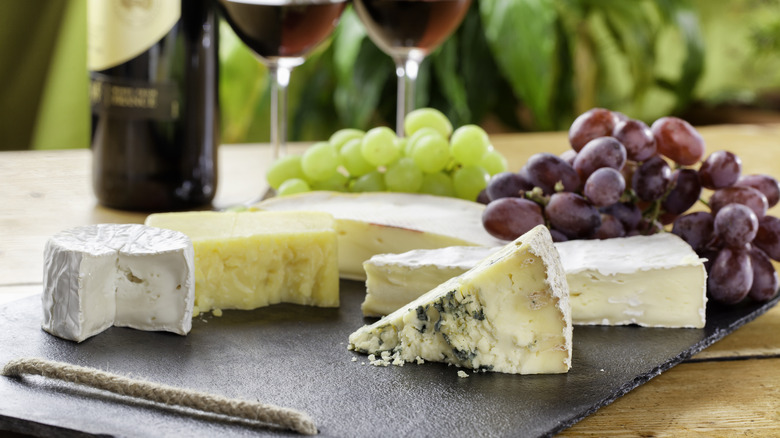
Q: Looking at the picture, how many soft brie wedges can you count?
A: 2